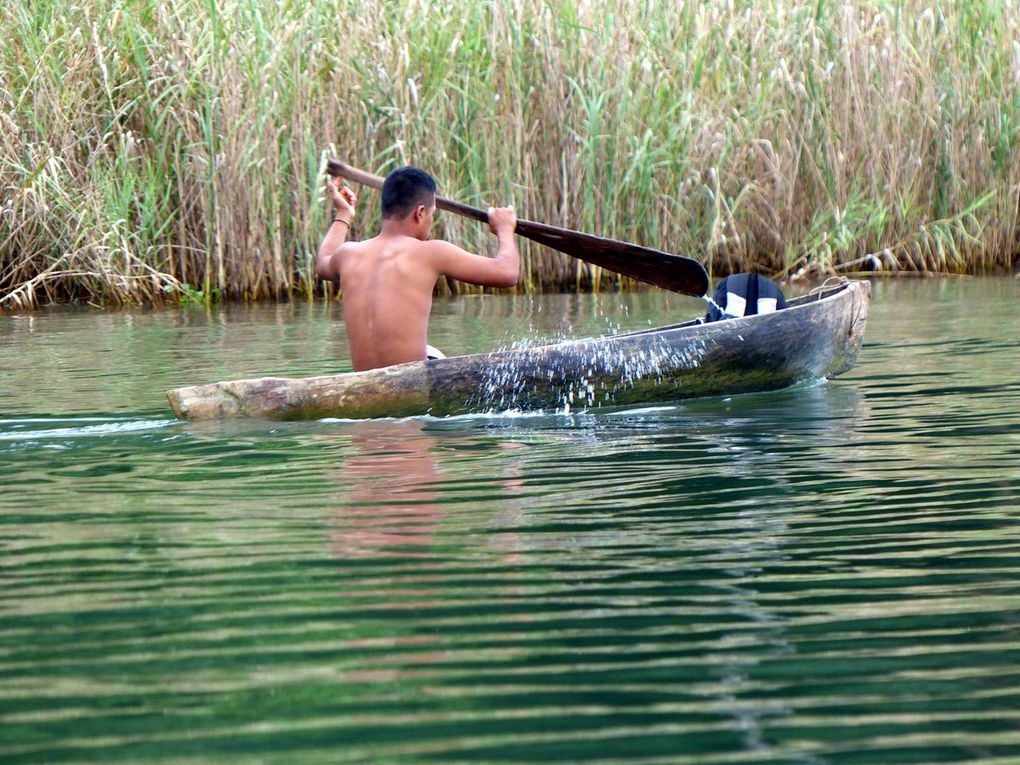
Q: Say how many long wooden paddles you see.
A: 1